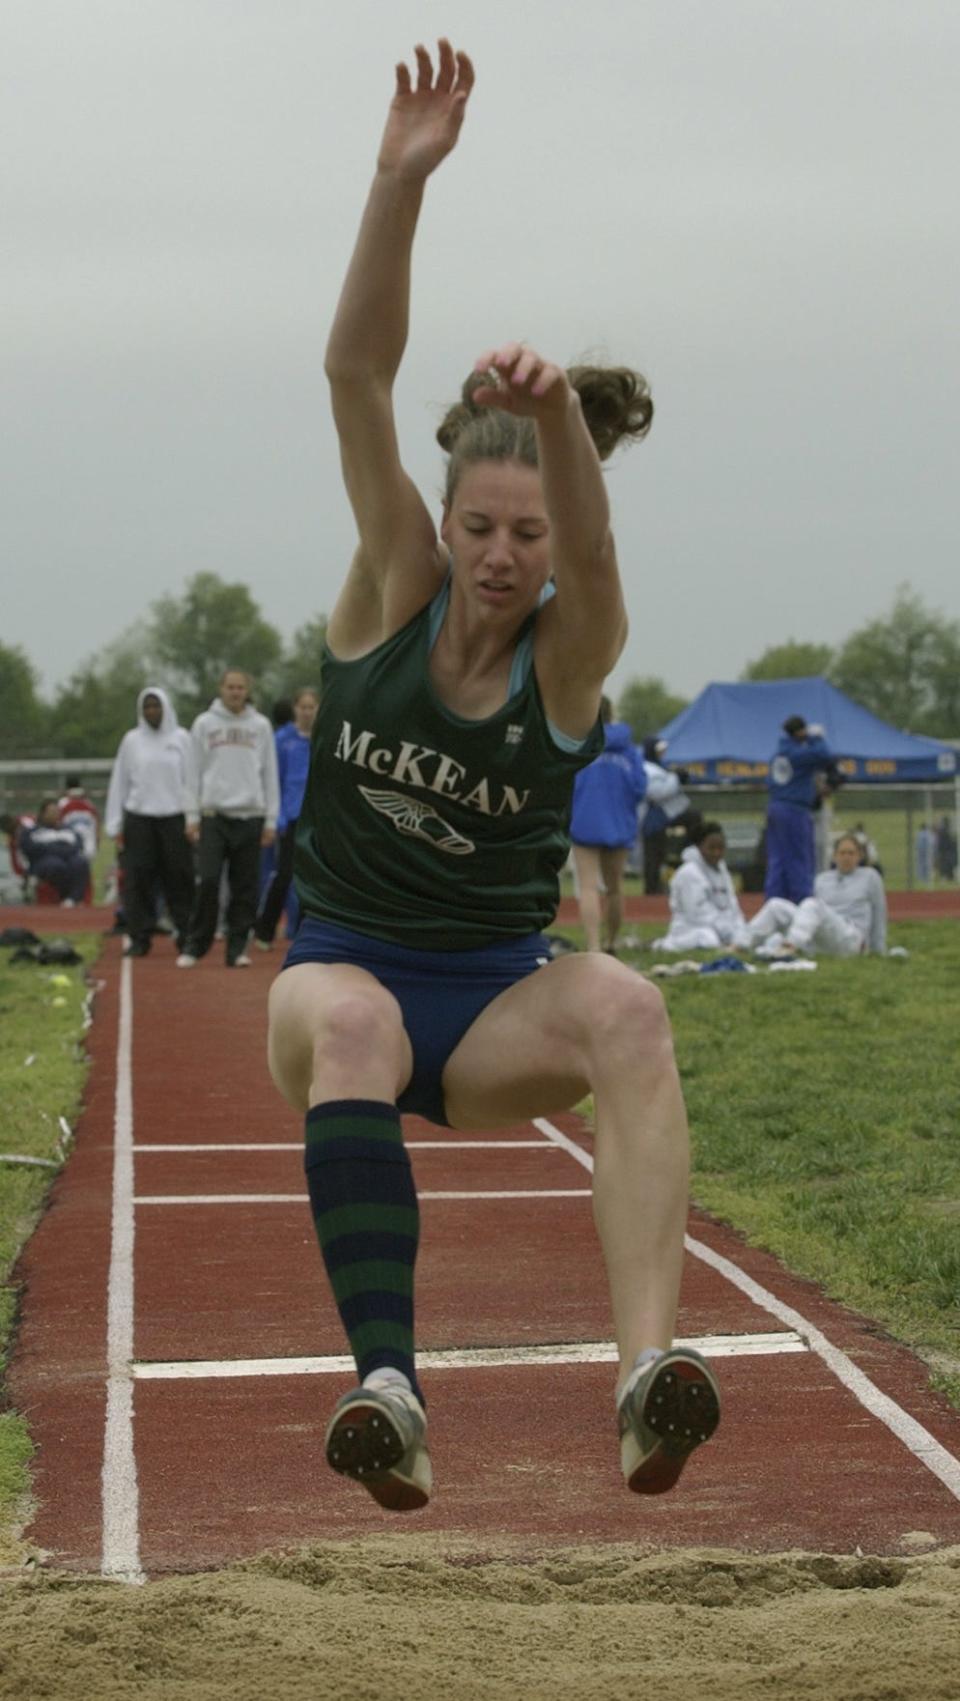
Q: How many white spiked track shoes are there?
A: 2